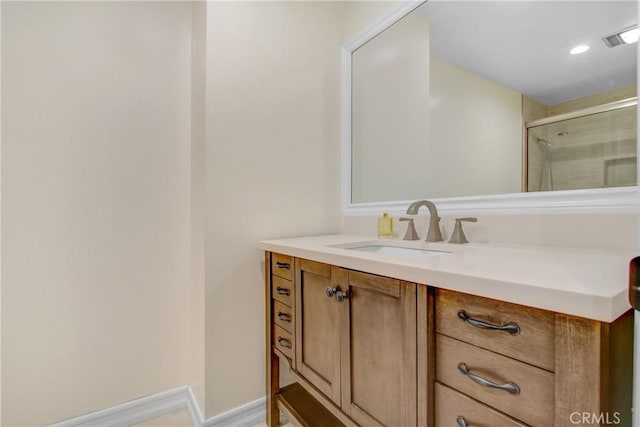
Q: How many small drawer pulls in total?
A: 4